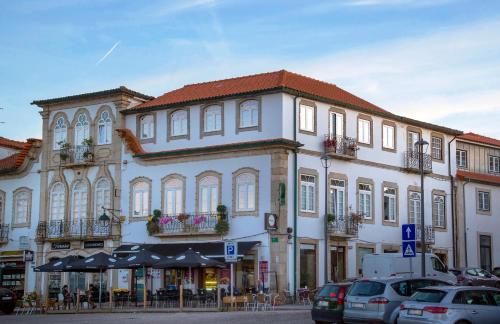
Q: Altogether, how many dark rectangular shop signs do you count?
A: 2